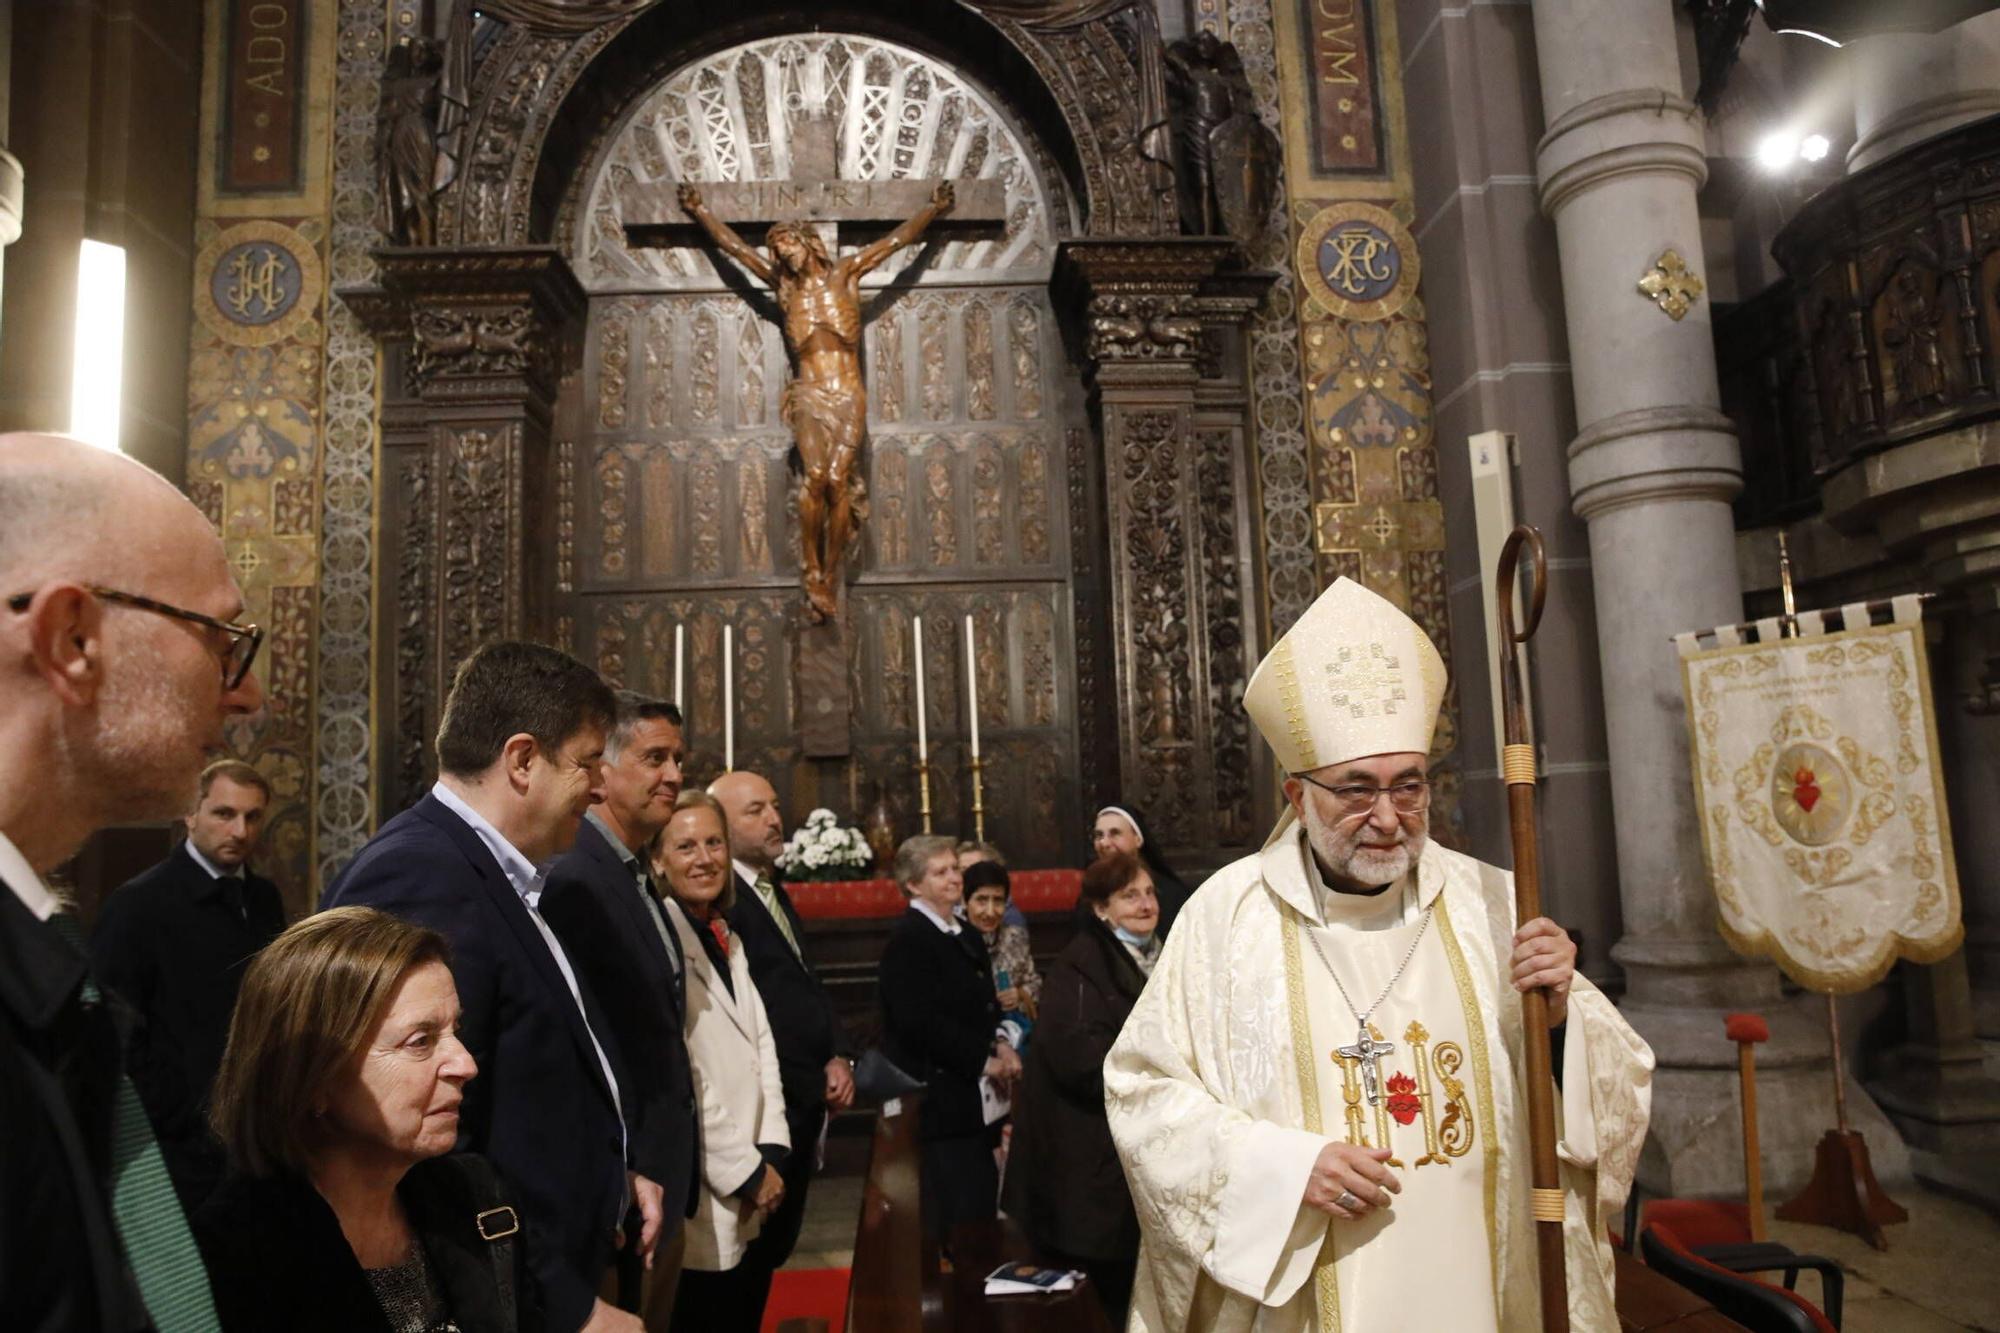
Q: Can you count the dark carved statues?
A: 2